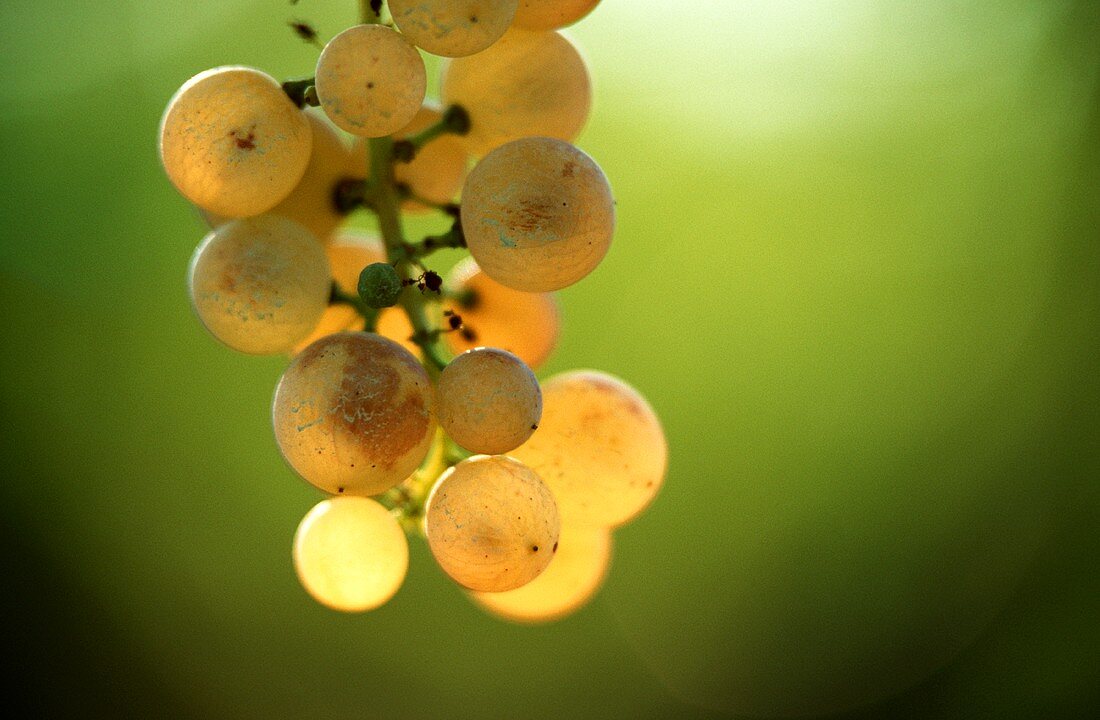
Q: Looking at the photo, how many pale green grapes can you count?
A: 1